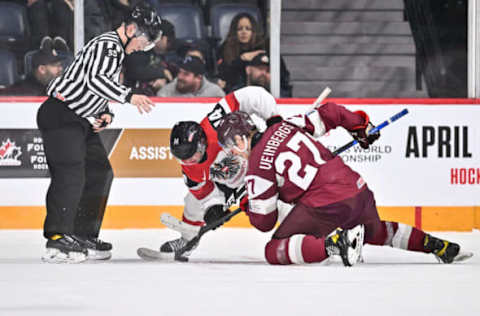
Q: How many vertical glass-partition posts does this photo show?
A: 3